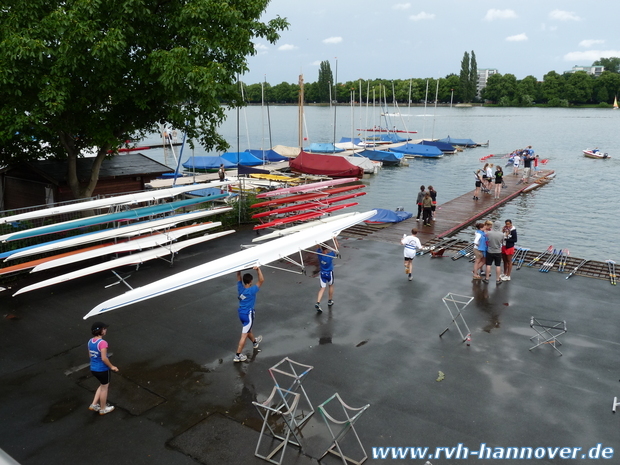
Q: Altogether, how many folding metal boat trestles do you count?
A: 5